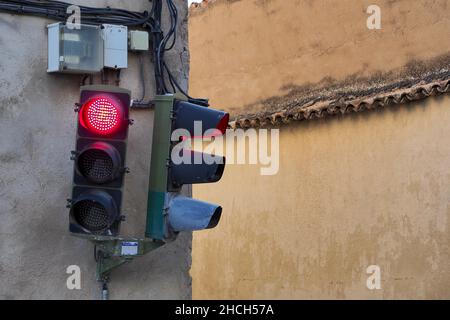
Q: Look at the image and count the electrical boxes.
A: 3